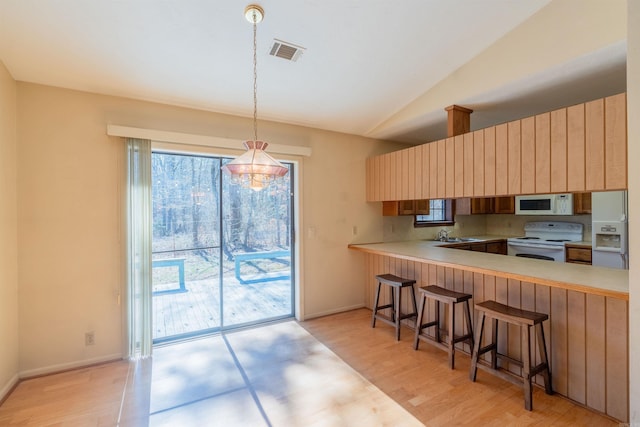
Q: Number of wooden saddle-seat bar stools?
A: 3